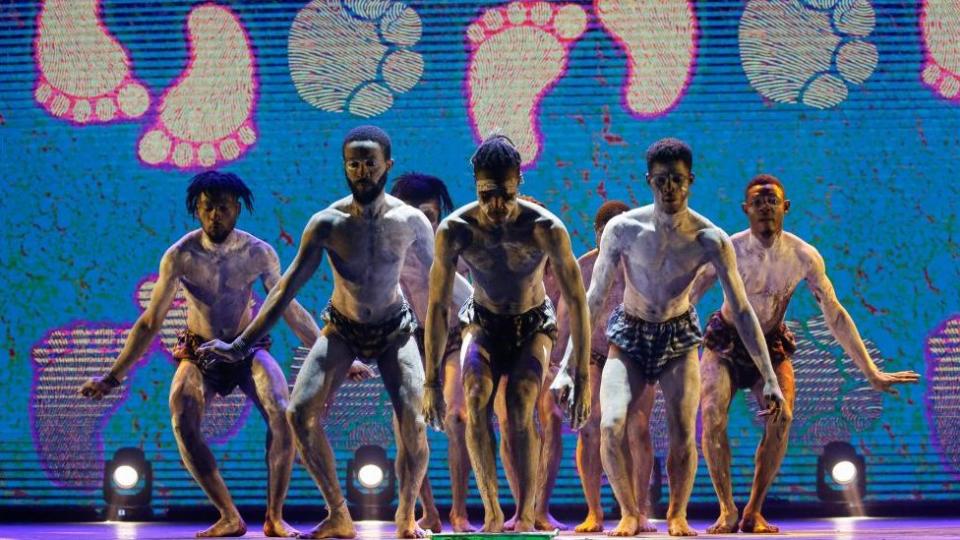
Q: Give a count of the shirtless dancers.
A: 8